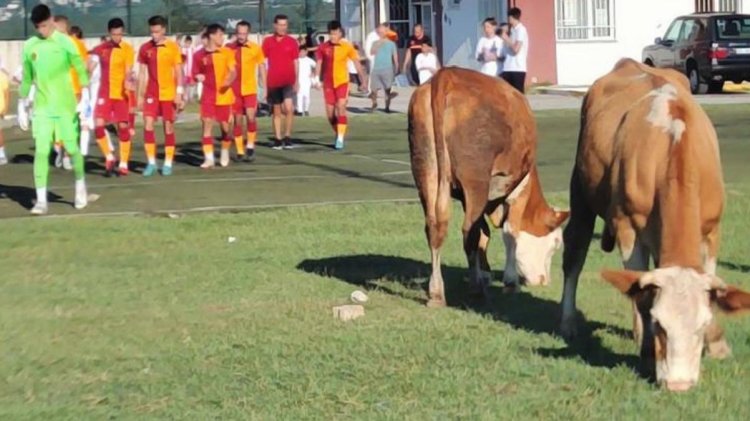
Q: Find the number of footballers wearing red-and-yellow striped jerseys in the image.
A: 5